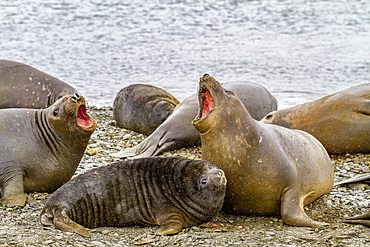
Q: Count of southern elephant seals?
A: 7